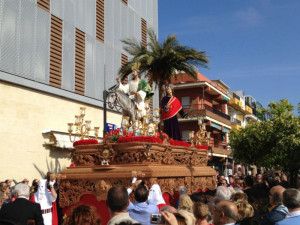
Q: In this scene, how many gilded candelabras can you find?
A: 3